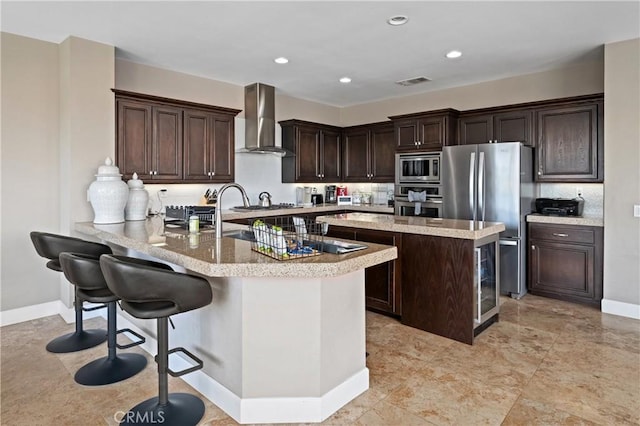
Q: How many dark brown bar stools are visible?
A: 3